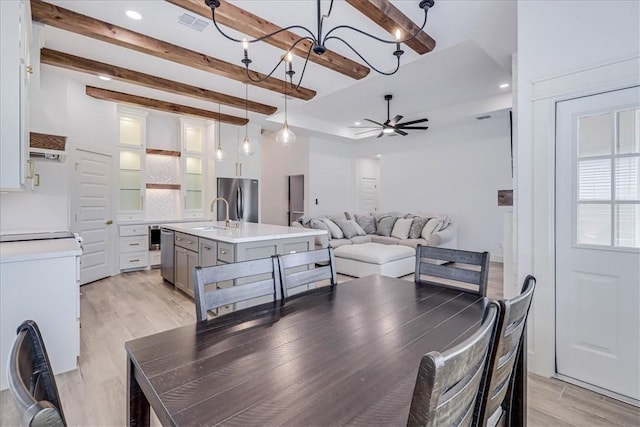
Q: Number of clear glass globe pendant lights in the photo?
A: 3